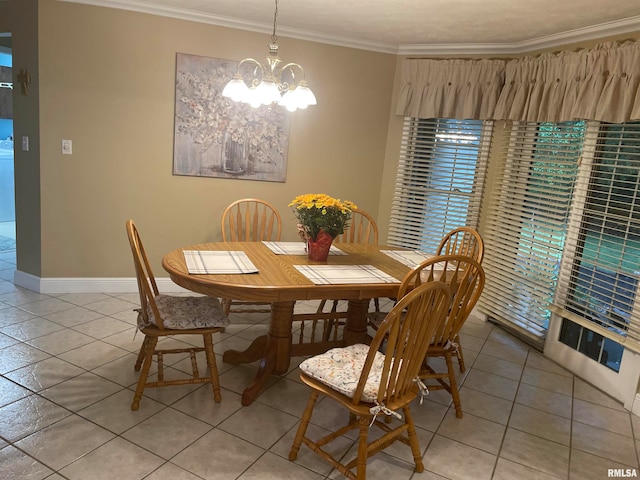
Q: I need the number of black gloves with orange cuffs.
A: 0